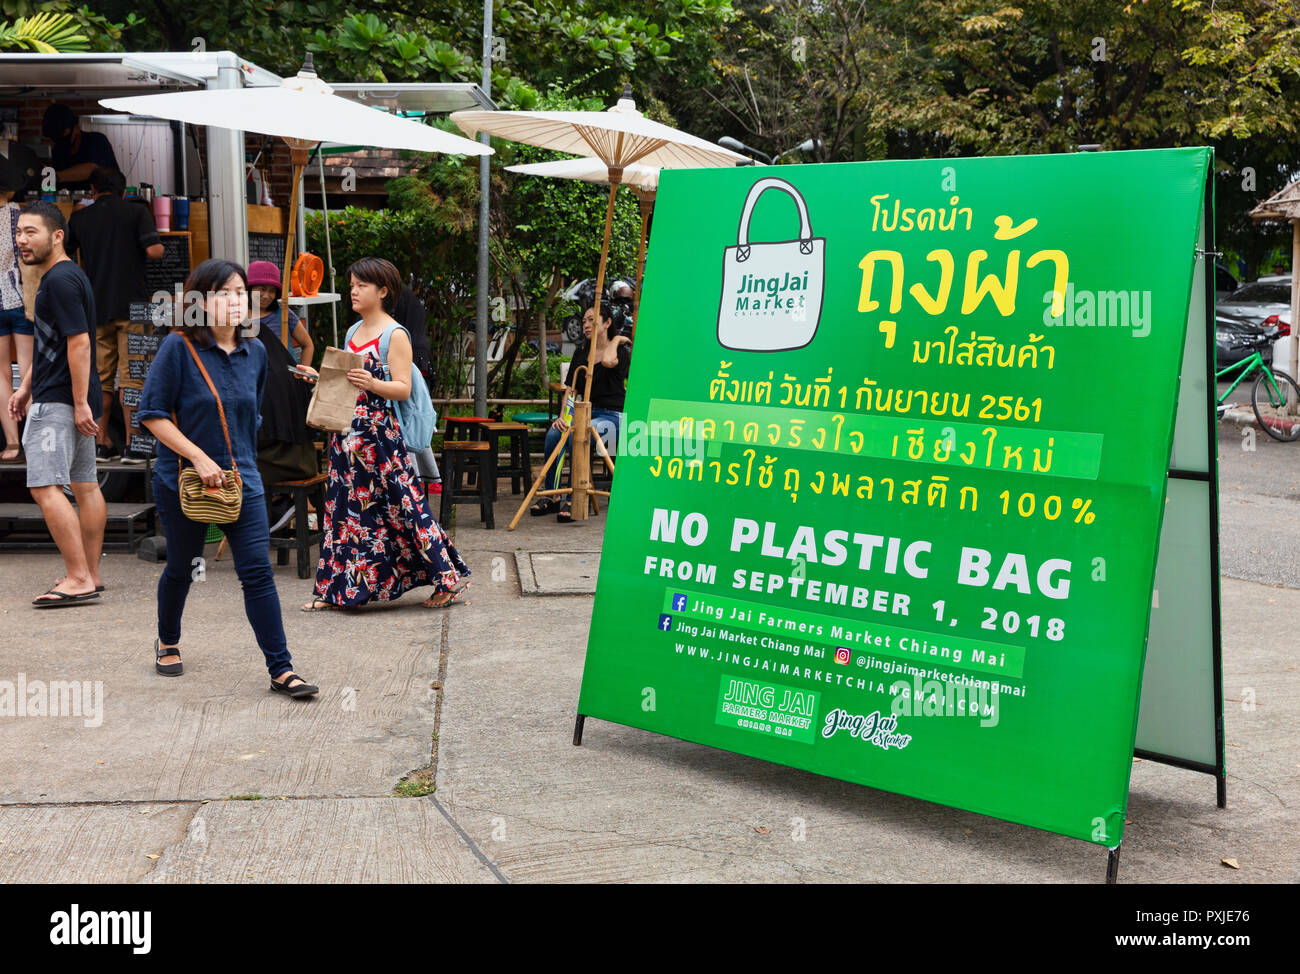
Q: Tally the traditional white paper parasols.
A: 3